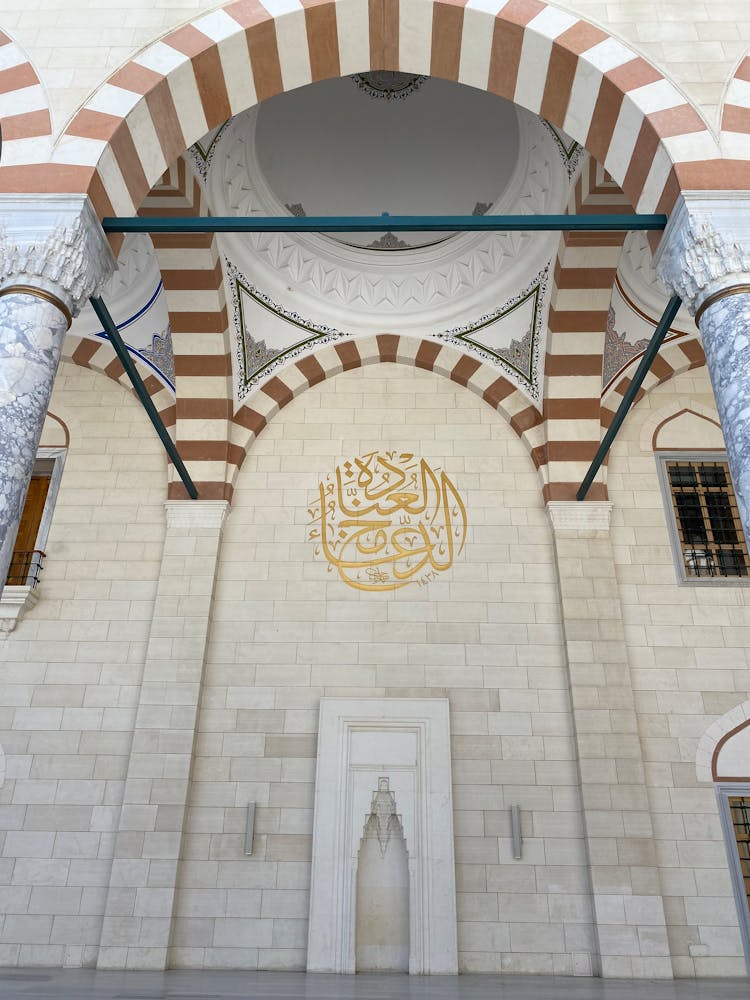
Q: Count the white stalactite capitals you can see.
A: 2